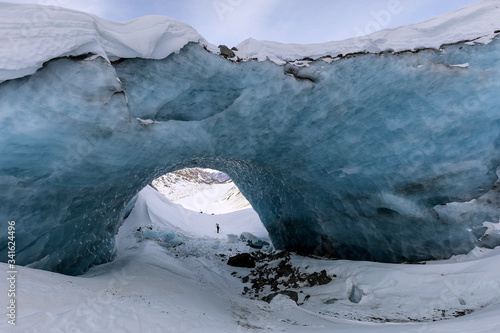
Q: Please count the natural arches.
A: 1